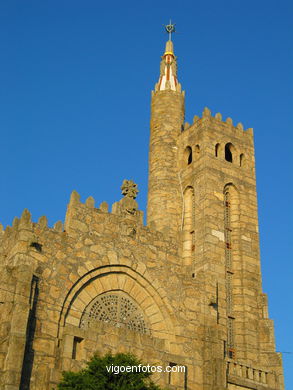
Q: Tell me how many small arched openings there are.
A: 5